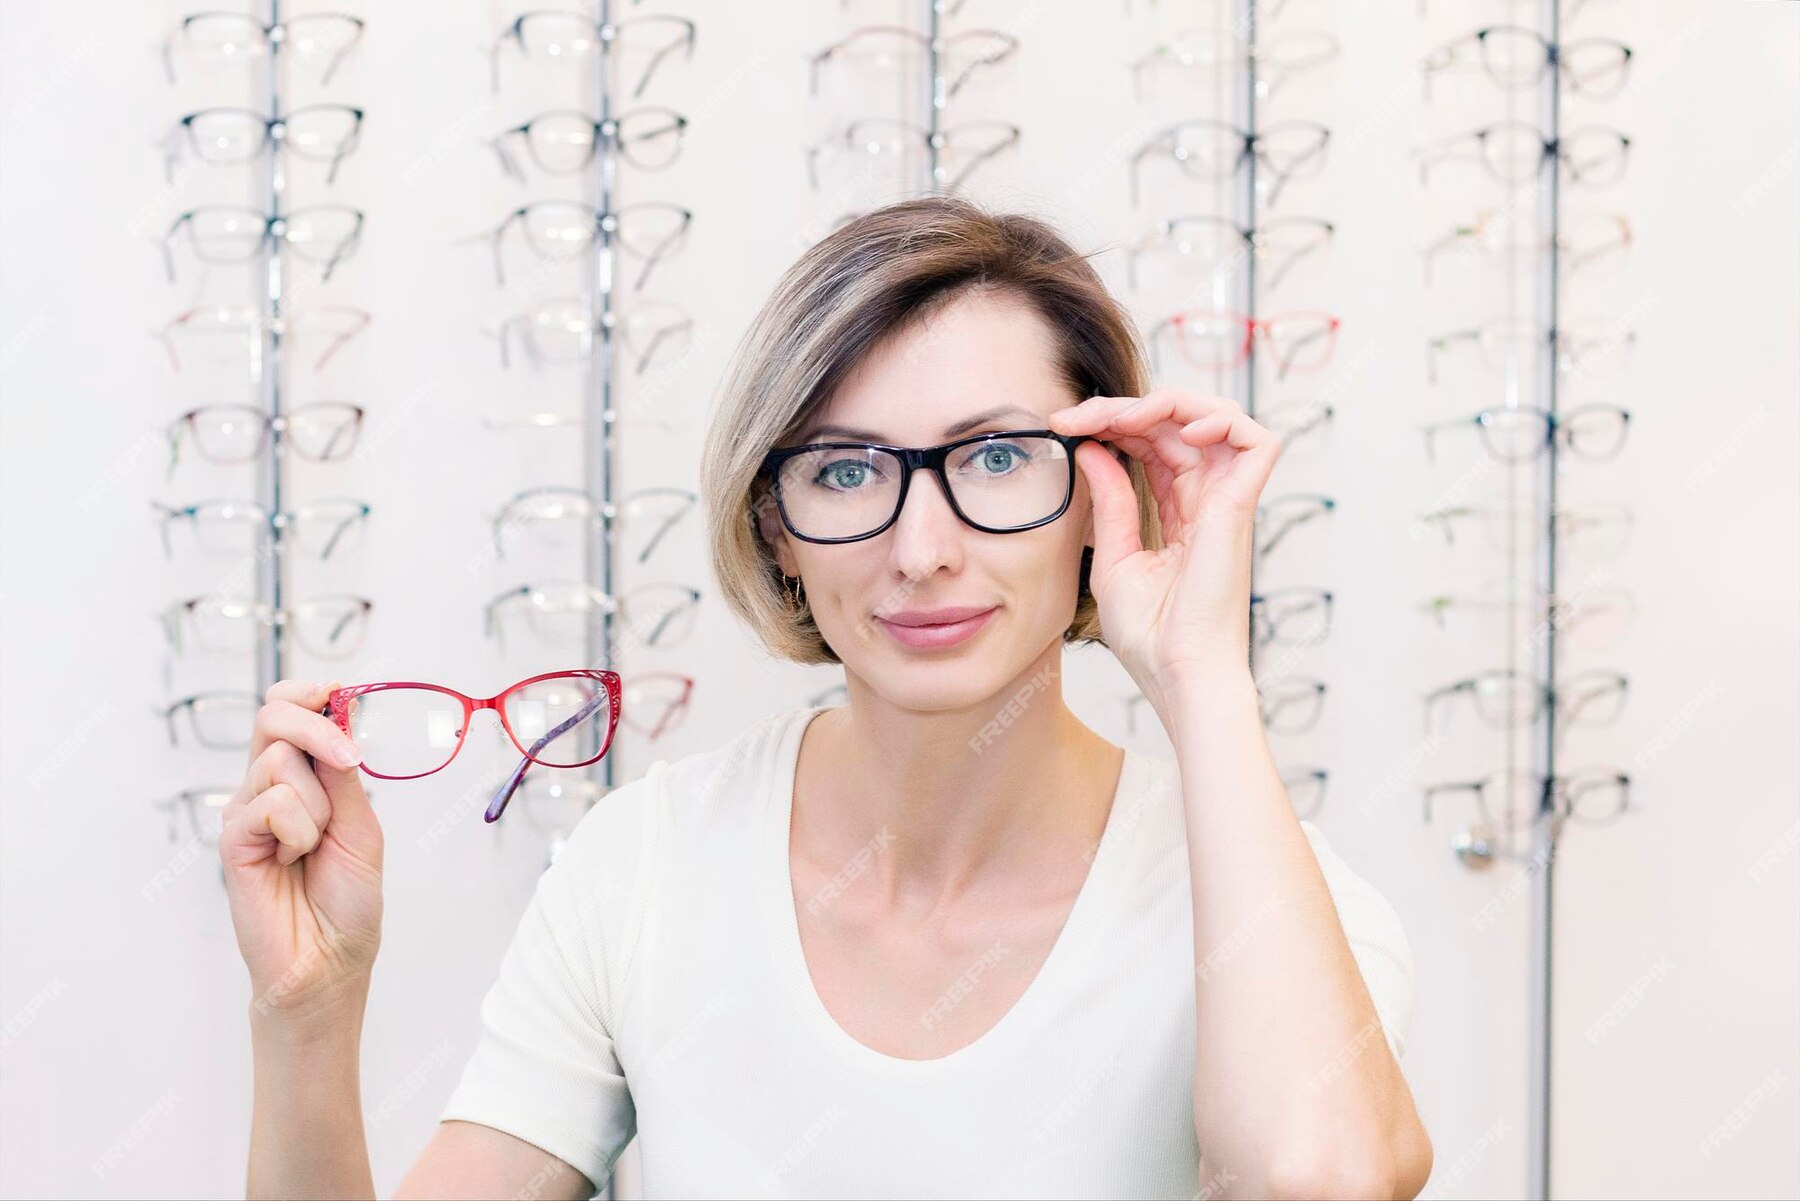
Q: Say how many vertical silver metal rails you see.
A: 5